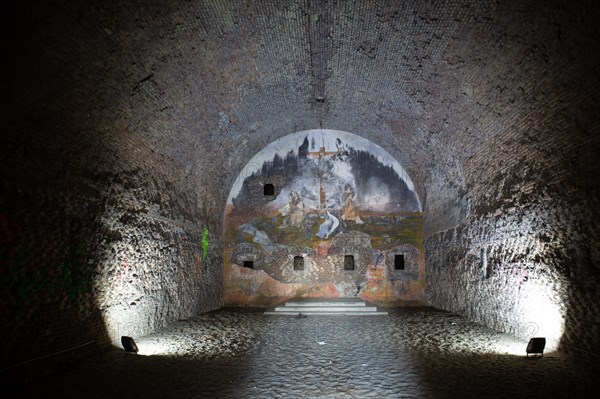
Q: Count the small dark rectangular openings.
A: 5